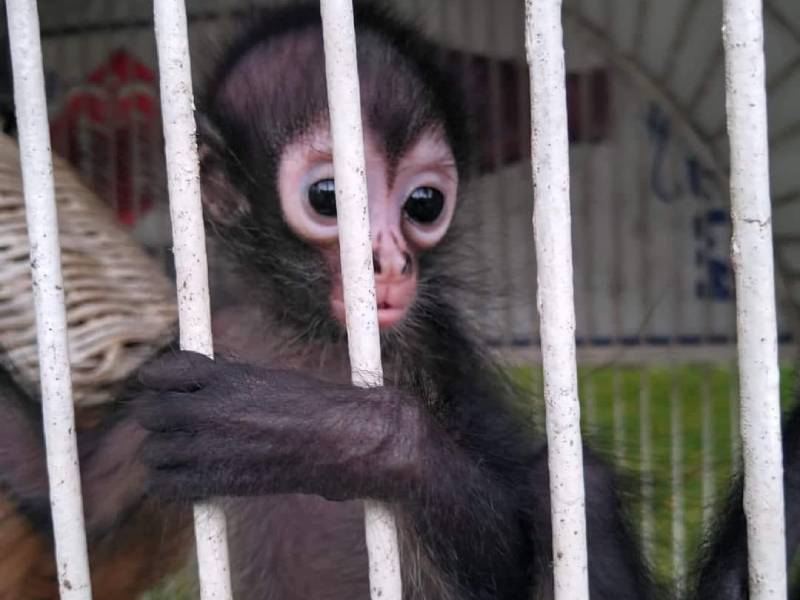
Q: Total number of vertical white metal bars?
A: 5